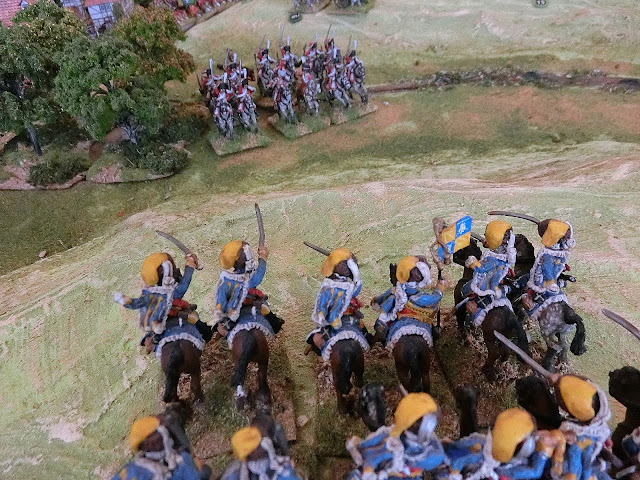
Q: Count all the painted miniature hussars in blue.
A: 11